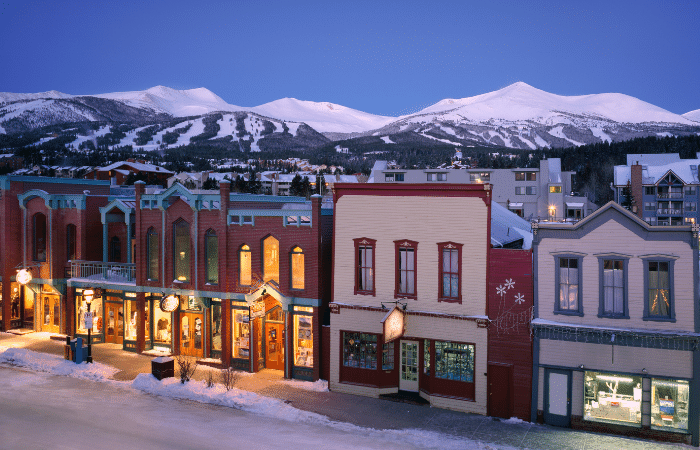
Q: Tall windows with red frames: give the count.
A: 3